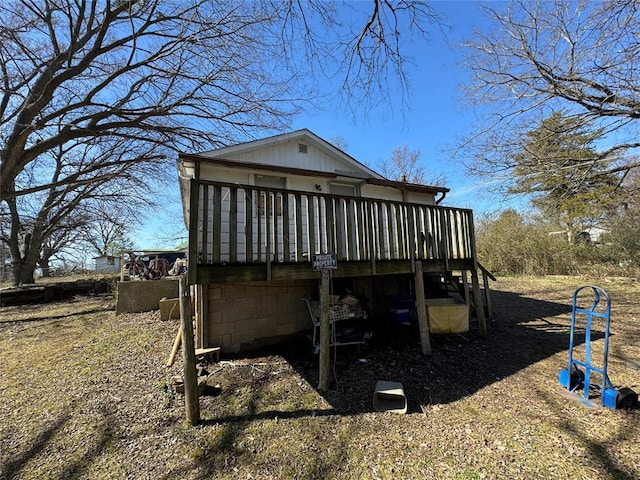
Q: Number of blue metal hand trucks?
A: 1